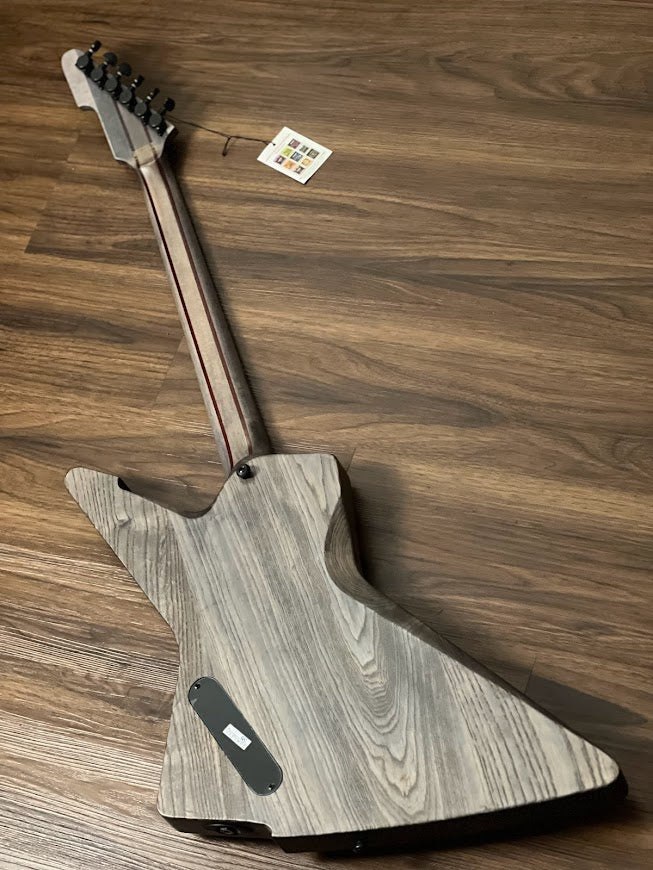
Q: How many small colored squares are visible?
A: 9